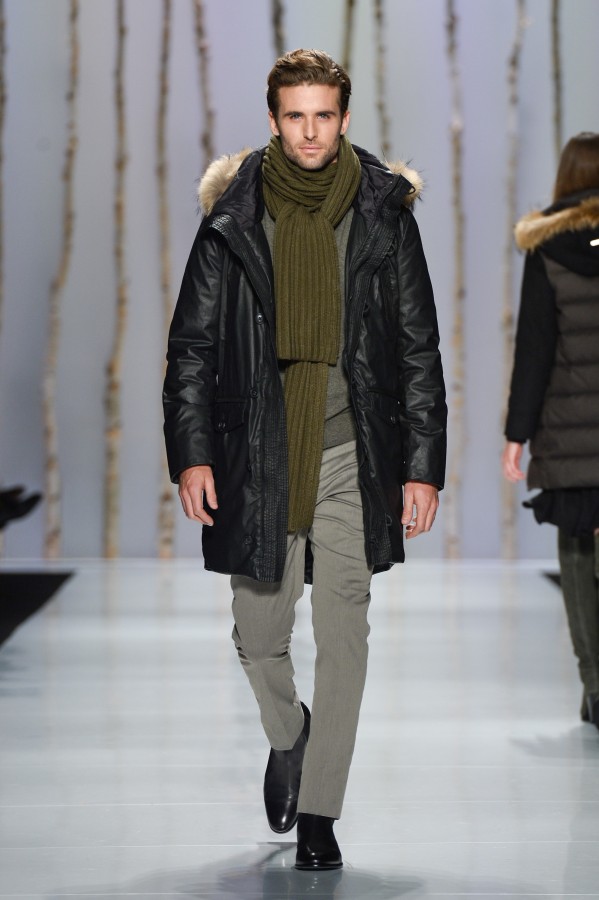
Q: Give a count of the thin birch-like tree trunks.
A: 11